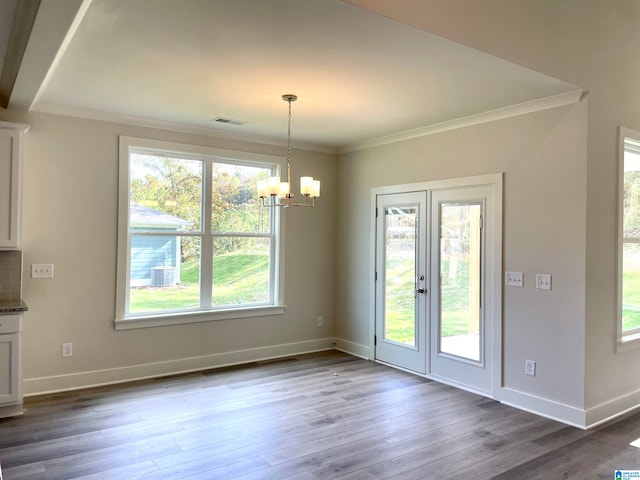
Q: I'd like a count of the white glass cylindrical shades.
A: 5